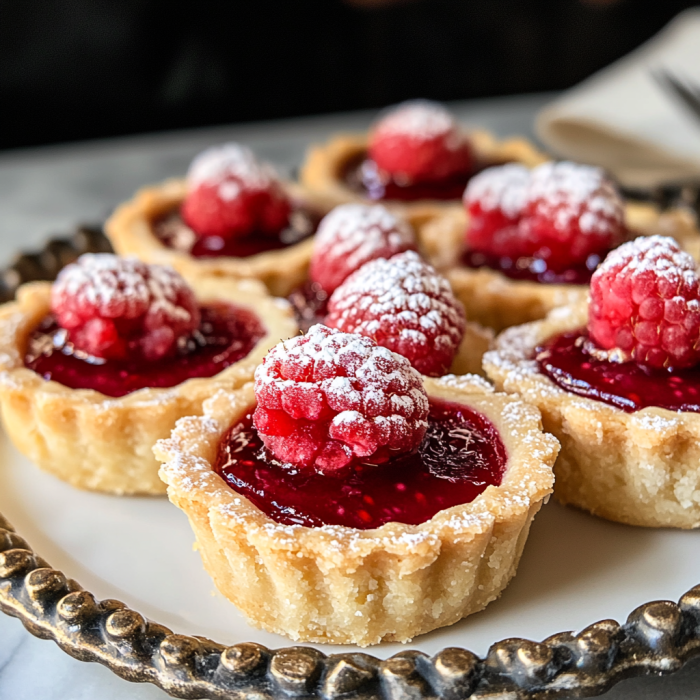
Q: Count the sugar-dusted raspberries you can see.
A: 9